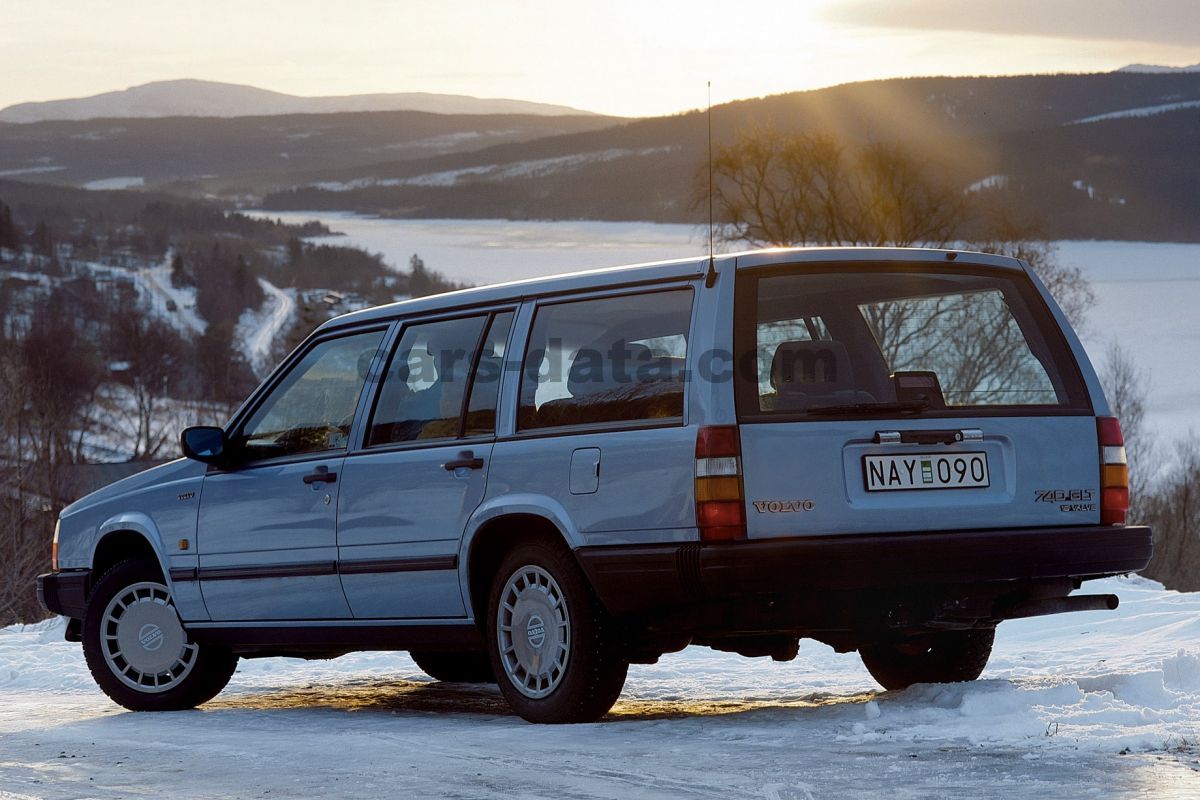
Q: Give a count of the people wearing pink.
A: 0